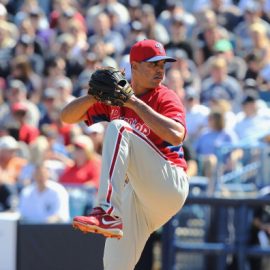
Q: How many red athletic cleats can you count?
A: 1